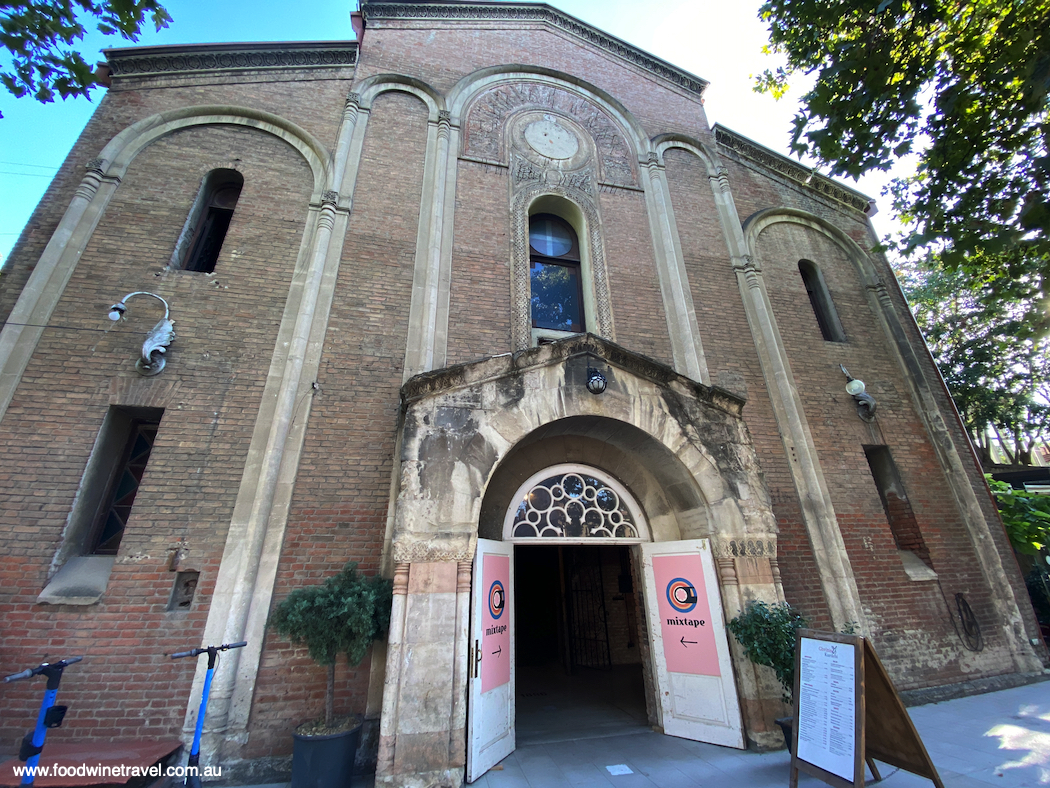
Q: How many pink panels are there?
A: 2